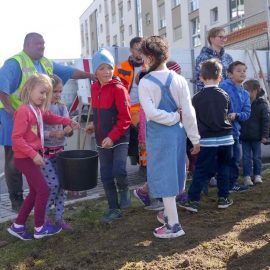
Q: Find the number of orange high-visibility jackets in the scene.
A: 1